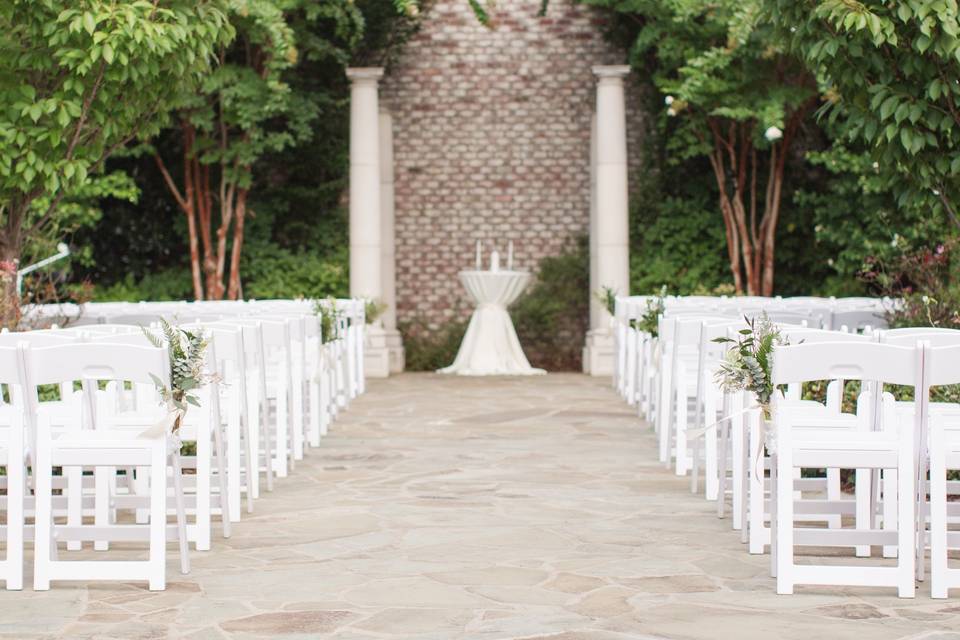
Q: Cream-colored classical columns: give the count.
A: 4